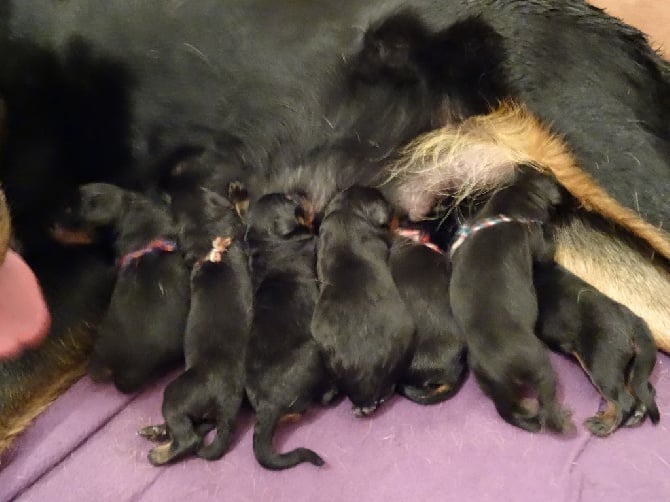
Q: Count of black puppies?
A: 7